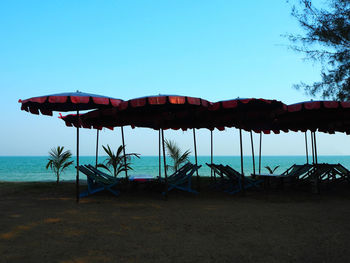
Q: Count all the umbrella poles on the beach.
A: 13